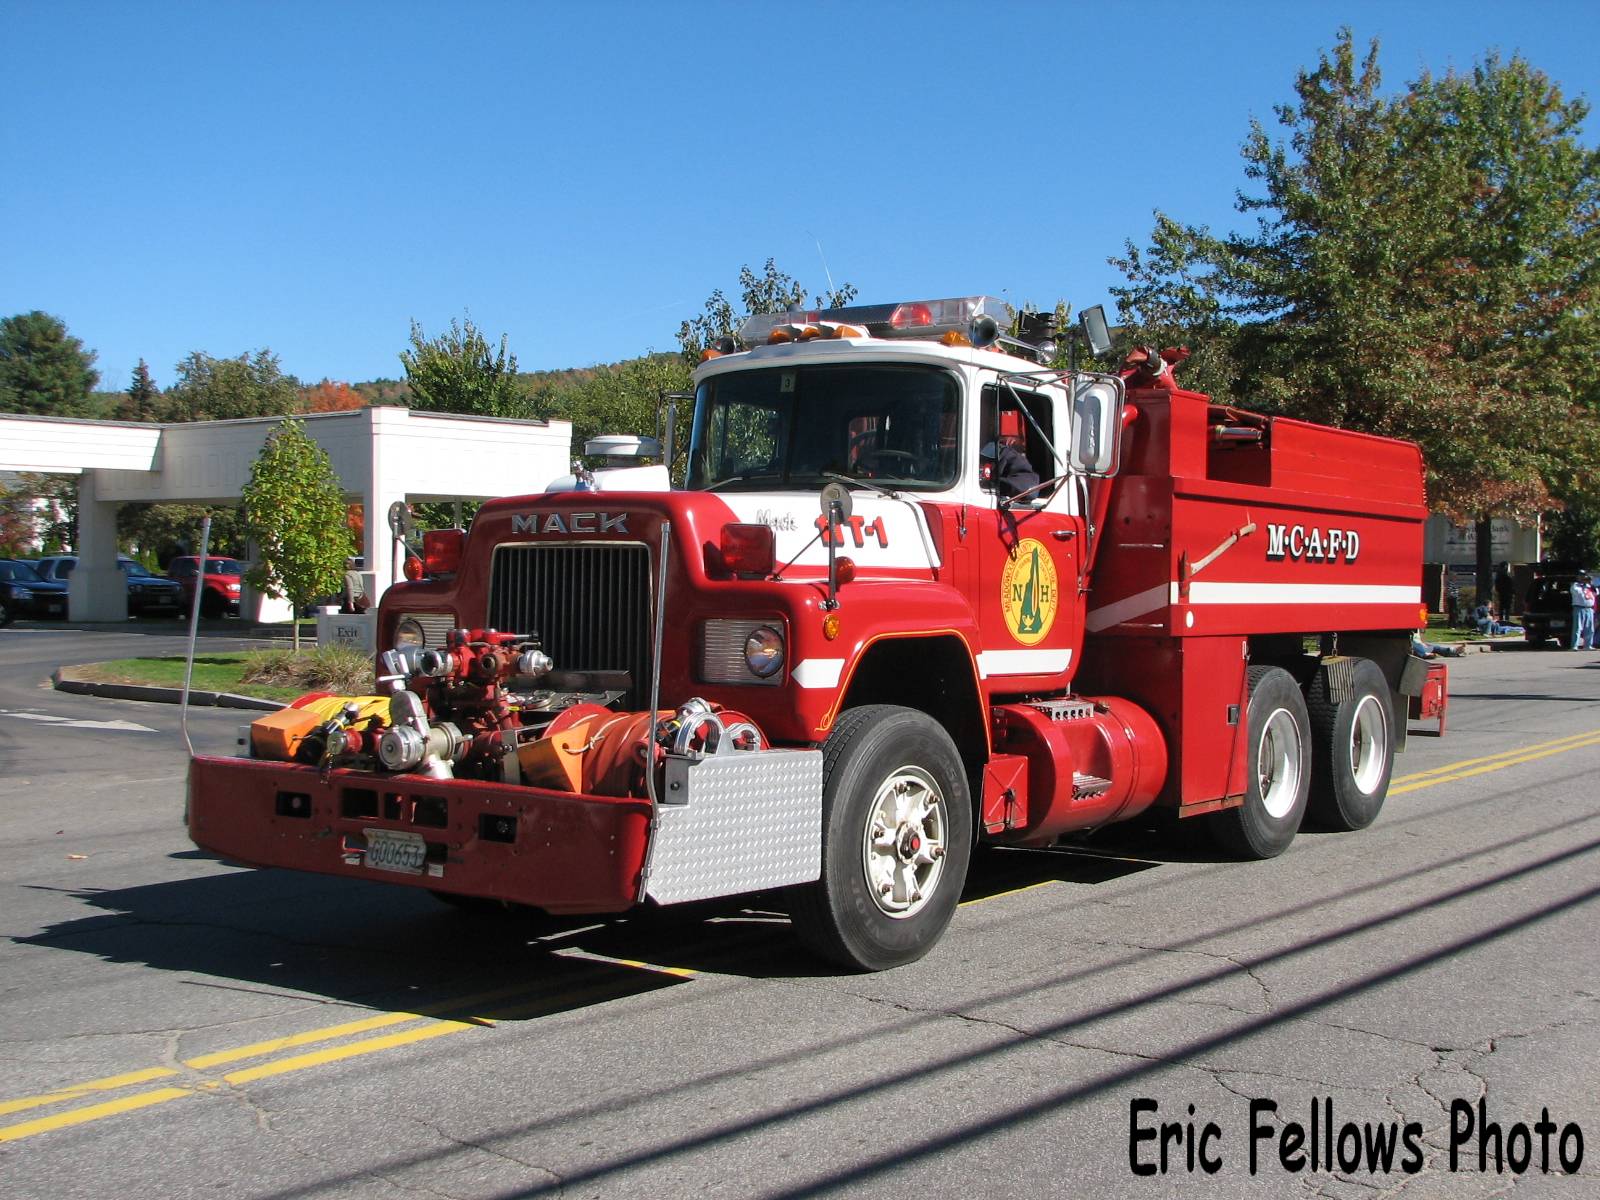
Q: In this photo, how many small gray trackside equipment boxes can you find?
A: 0